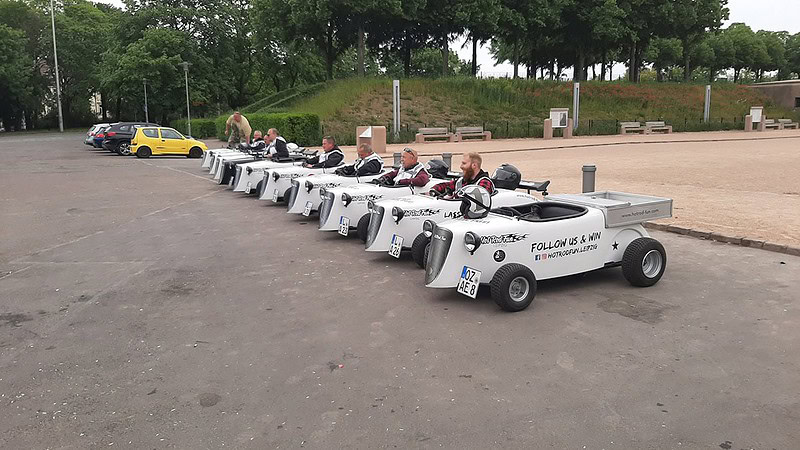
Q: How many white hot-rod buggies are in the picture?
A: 9